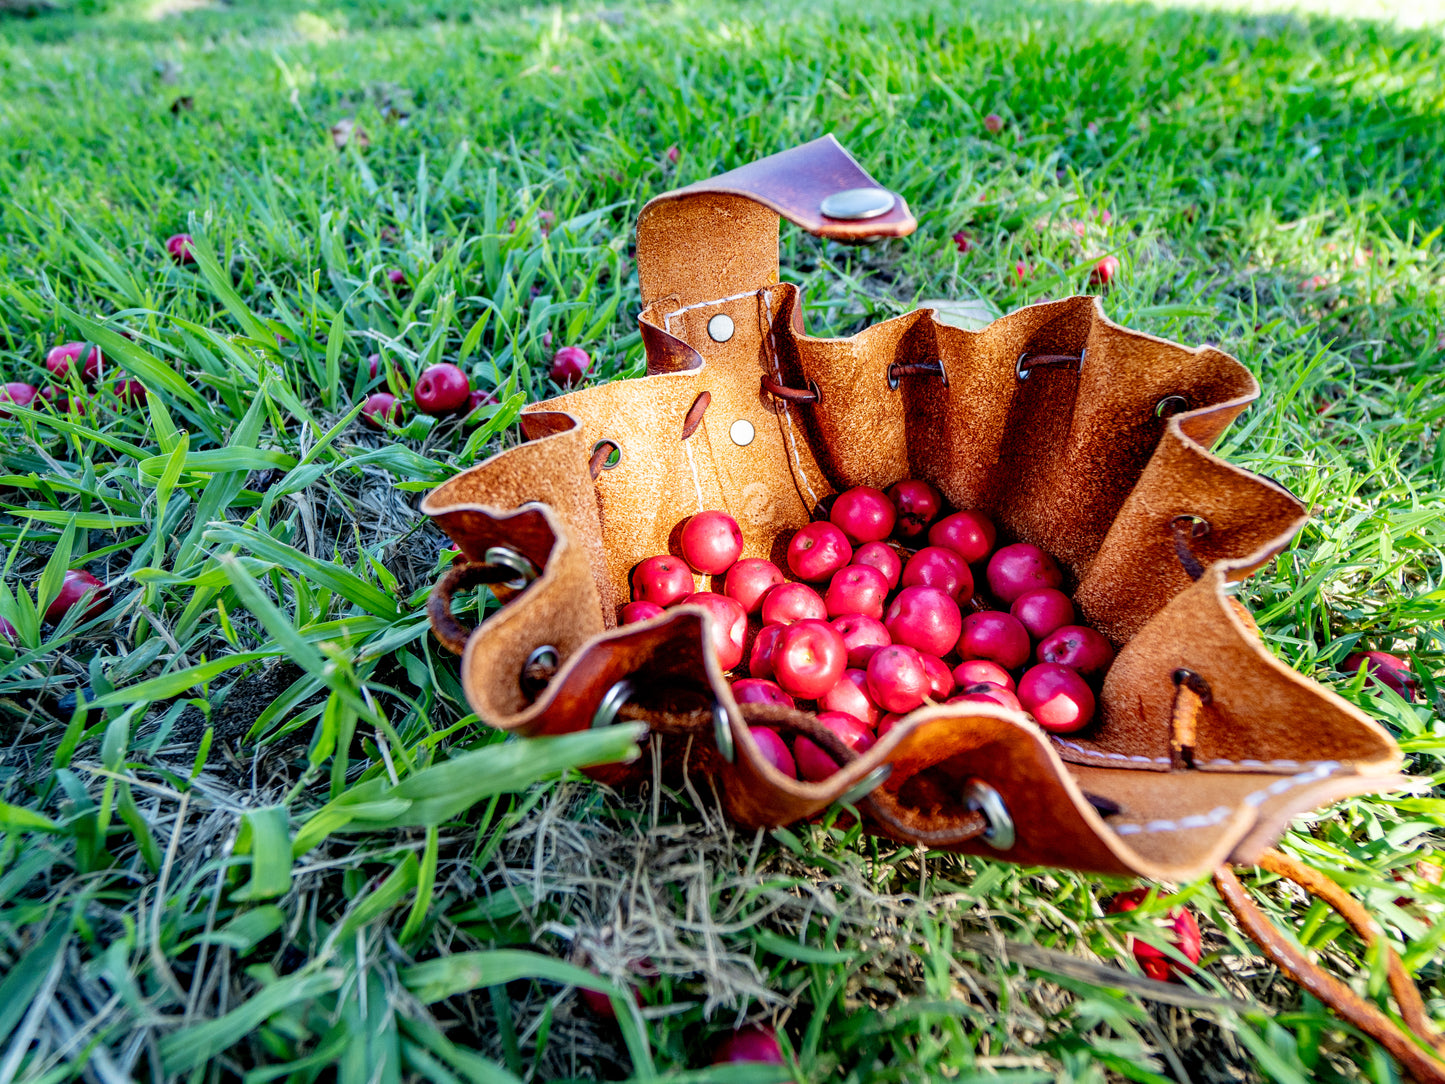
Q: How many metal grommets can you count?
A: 15